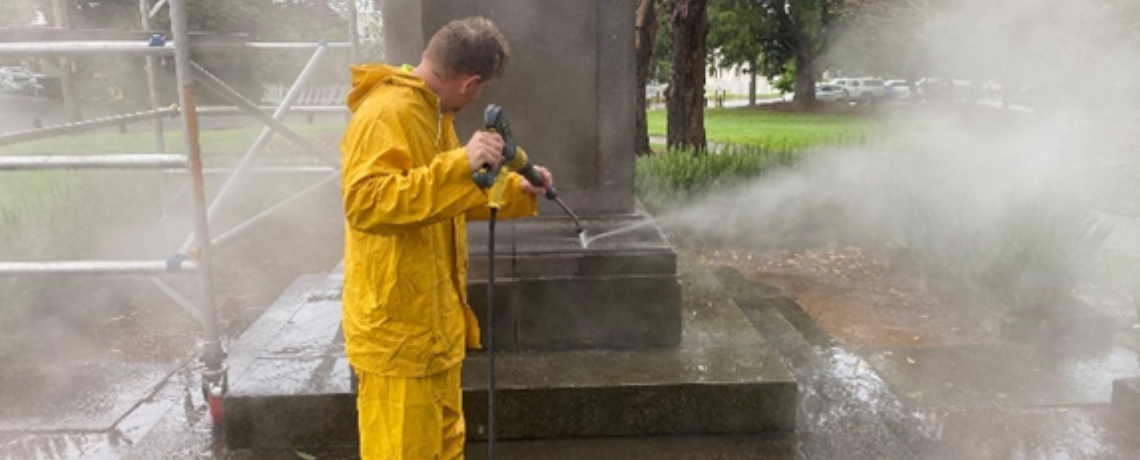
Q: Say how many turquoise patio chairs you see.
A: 0